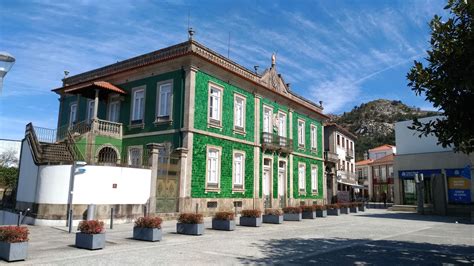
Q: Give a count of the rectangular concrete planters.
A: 14